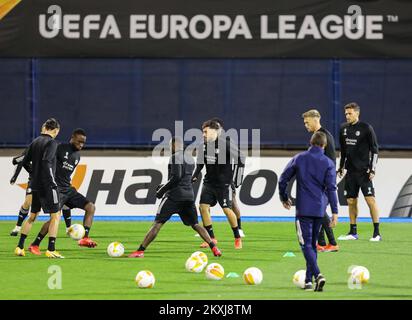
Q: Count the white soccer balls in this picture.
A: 9